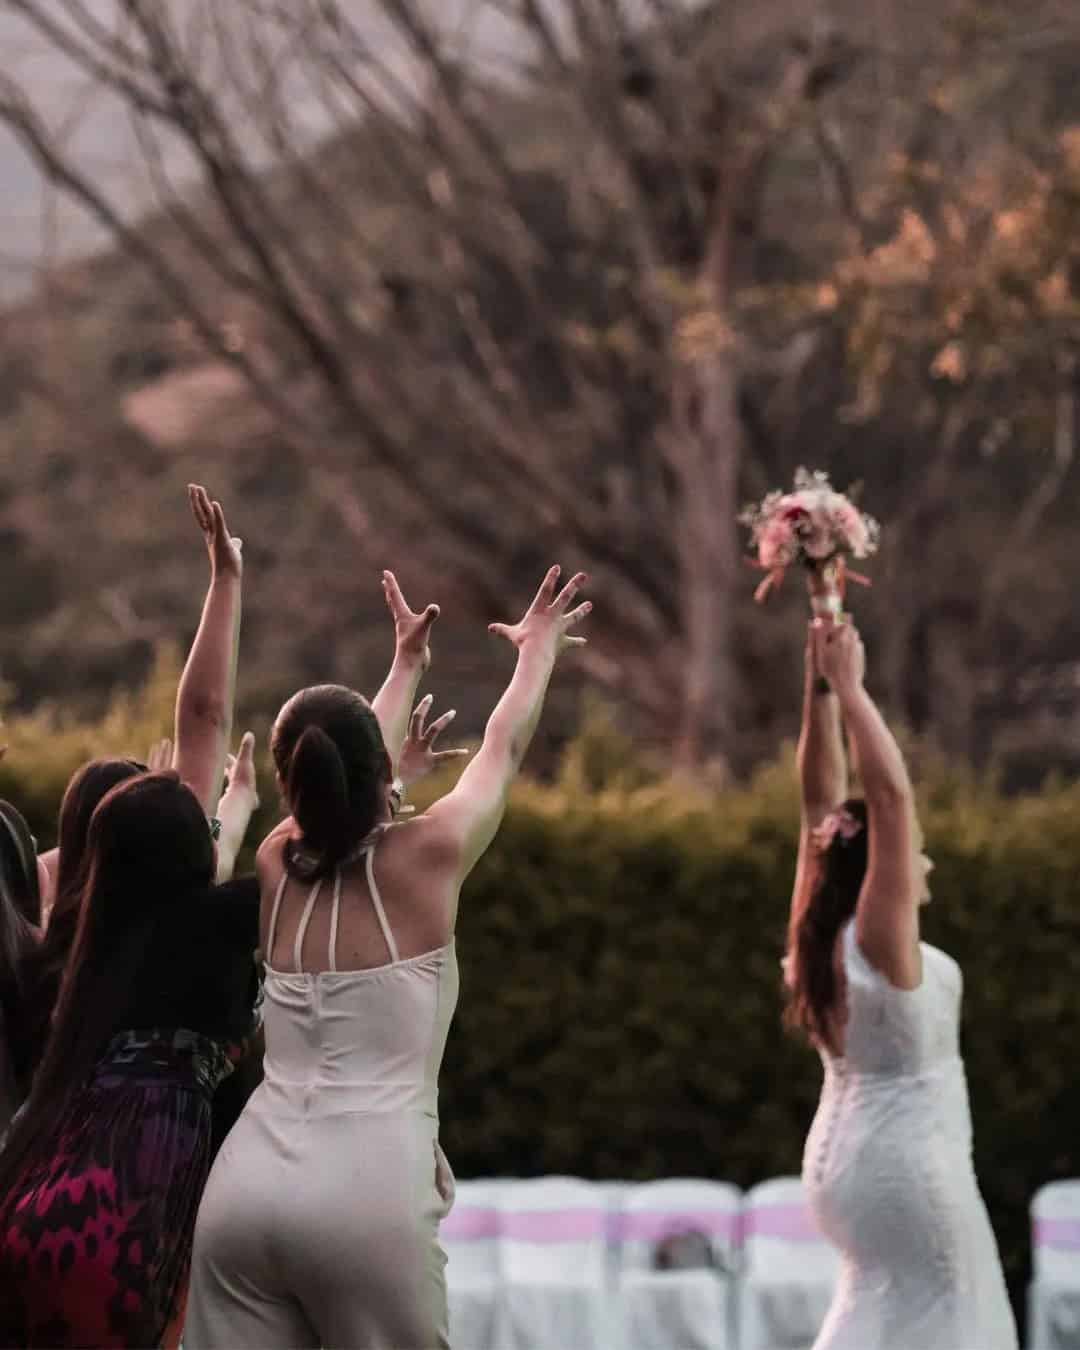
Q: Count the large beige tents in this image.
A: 0